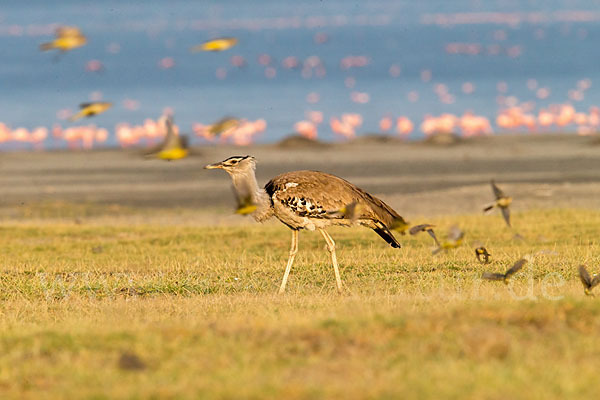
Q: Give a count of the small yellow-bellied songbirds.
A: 14